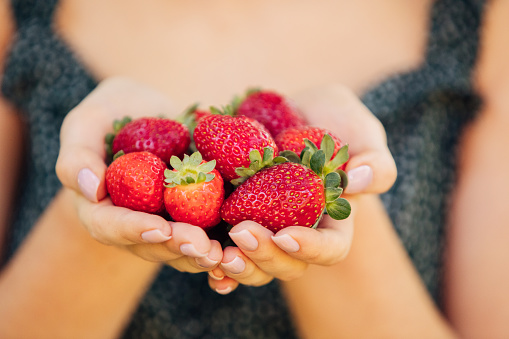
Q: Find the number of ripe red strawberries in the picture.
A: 8